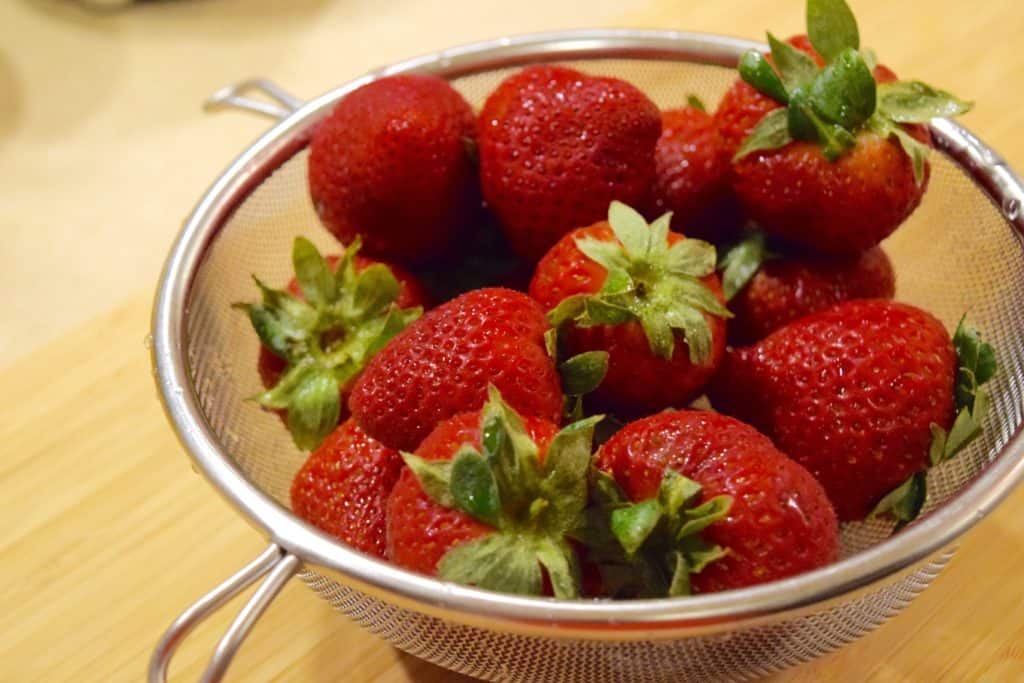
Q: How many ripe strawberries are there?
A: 12